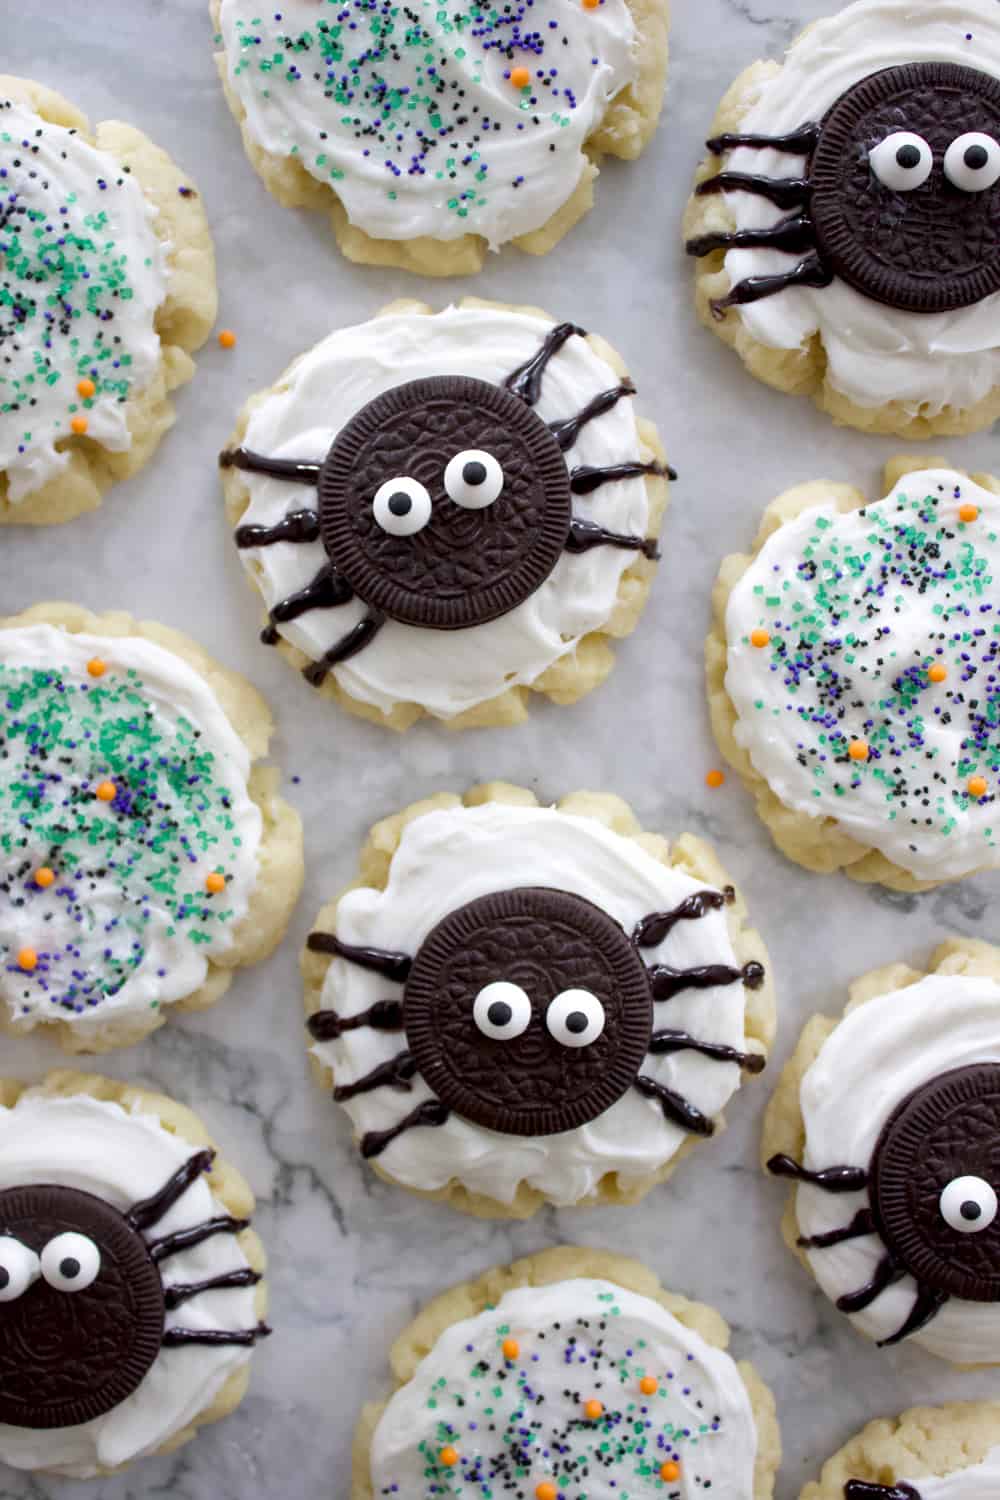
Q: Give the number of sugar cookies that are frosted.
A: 11